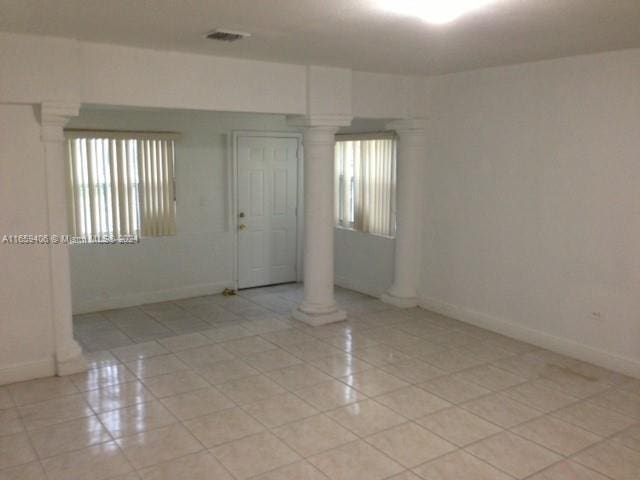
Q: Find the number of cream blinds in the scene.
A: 2